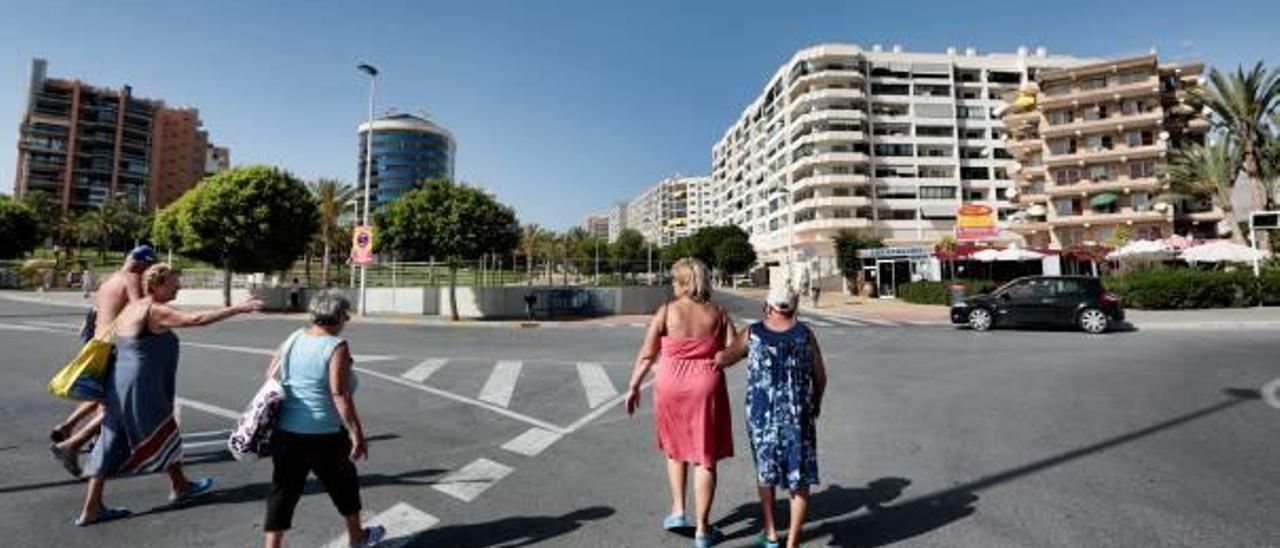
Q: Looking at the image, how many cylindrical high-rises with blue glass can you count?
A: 1